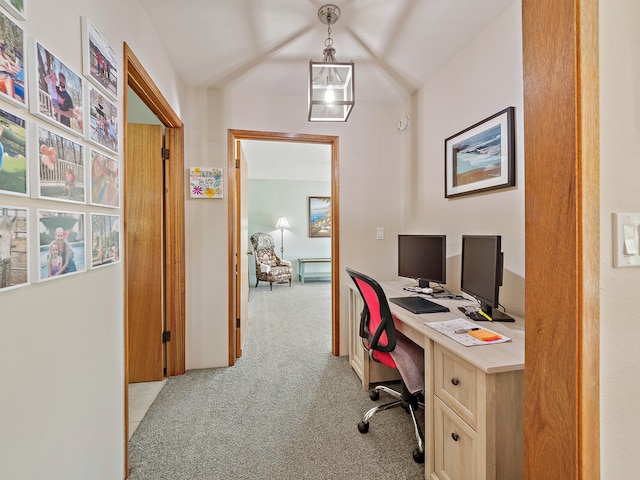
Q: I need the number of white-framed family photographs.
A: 11